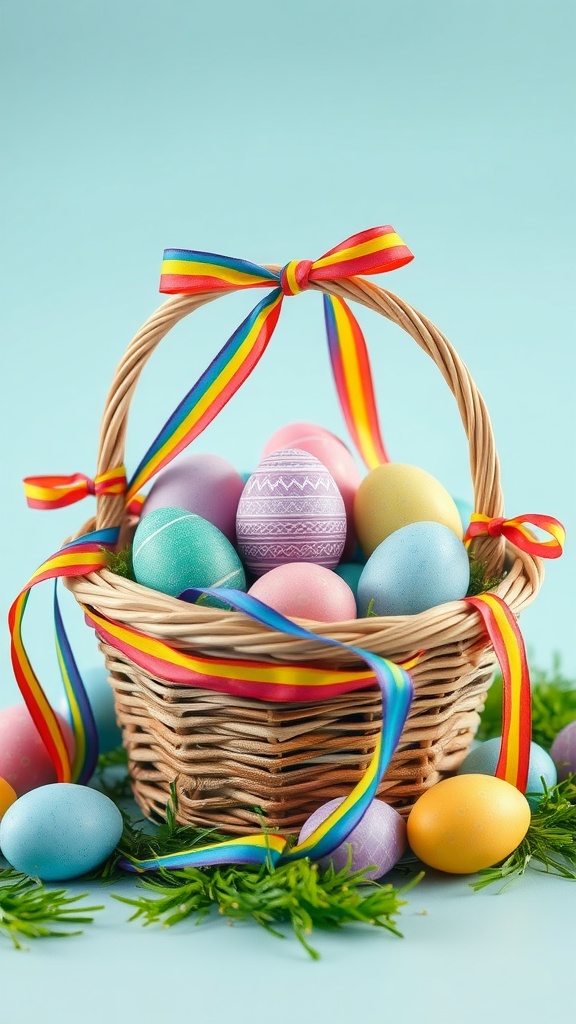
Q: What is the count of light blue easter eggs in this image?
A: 4